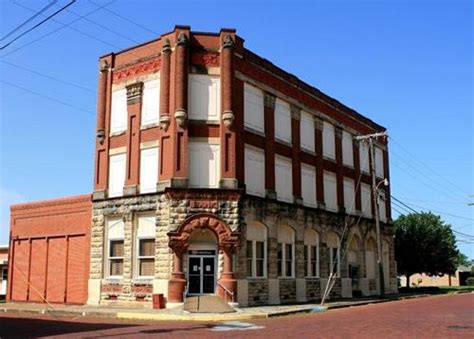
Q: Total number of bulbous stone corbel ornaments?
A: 4